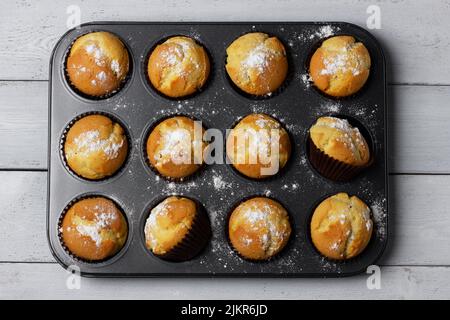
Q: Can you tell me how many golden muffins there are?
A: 12